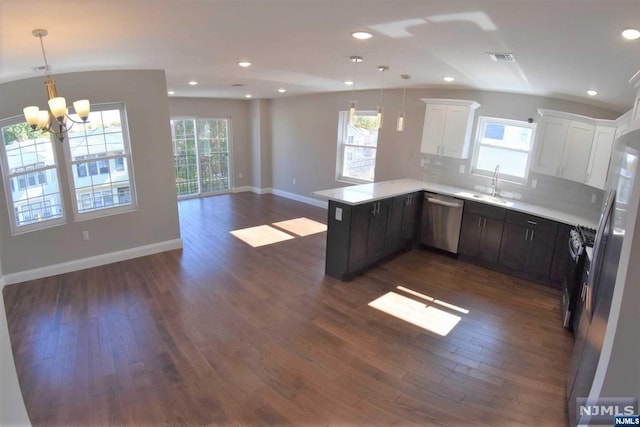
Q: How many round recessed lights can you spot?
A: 10